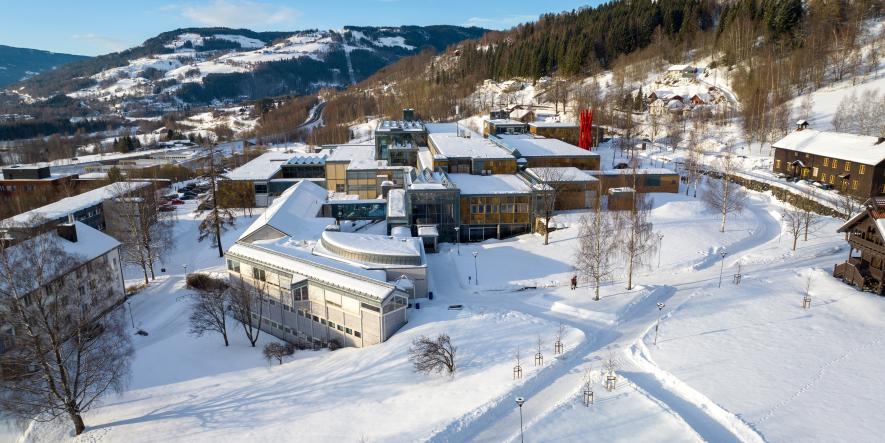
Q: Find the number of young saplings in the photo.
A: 7